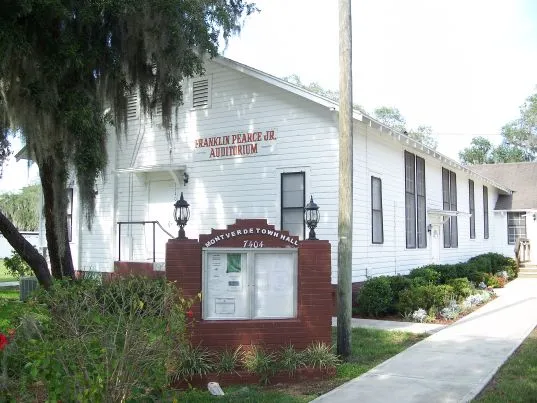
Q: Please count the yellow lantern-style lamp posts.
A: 0